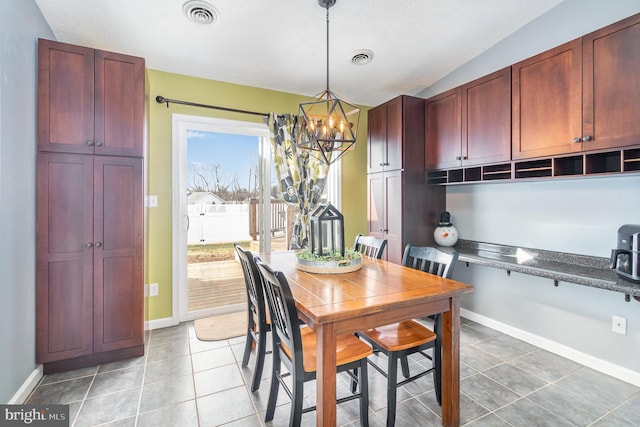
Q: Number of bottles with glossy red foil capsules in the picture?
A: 0